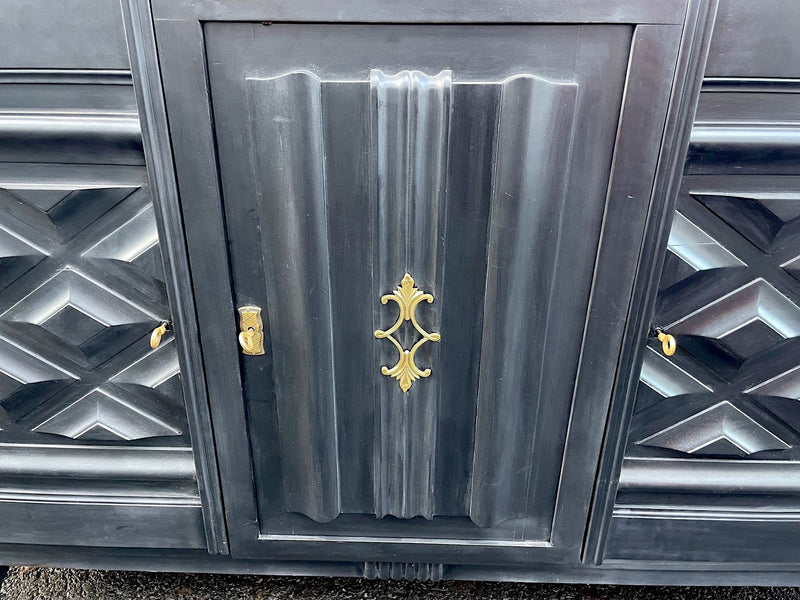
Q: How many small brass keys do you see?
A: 3